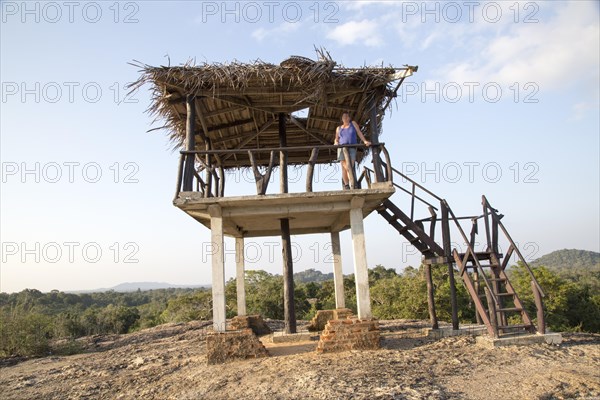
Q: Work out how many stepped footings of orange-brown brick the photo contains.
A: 4